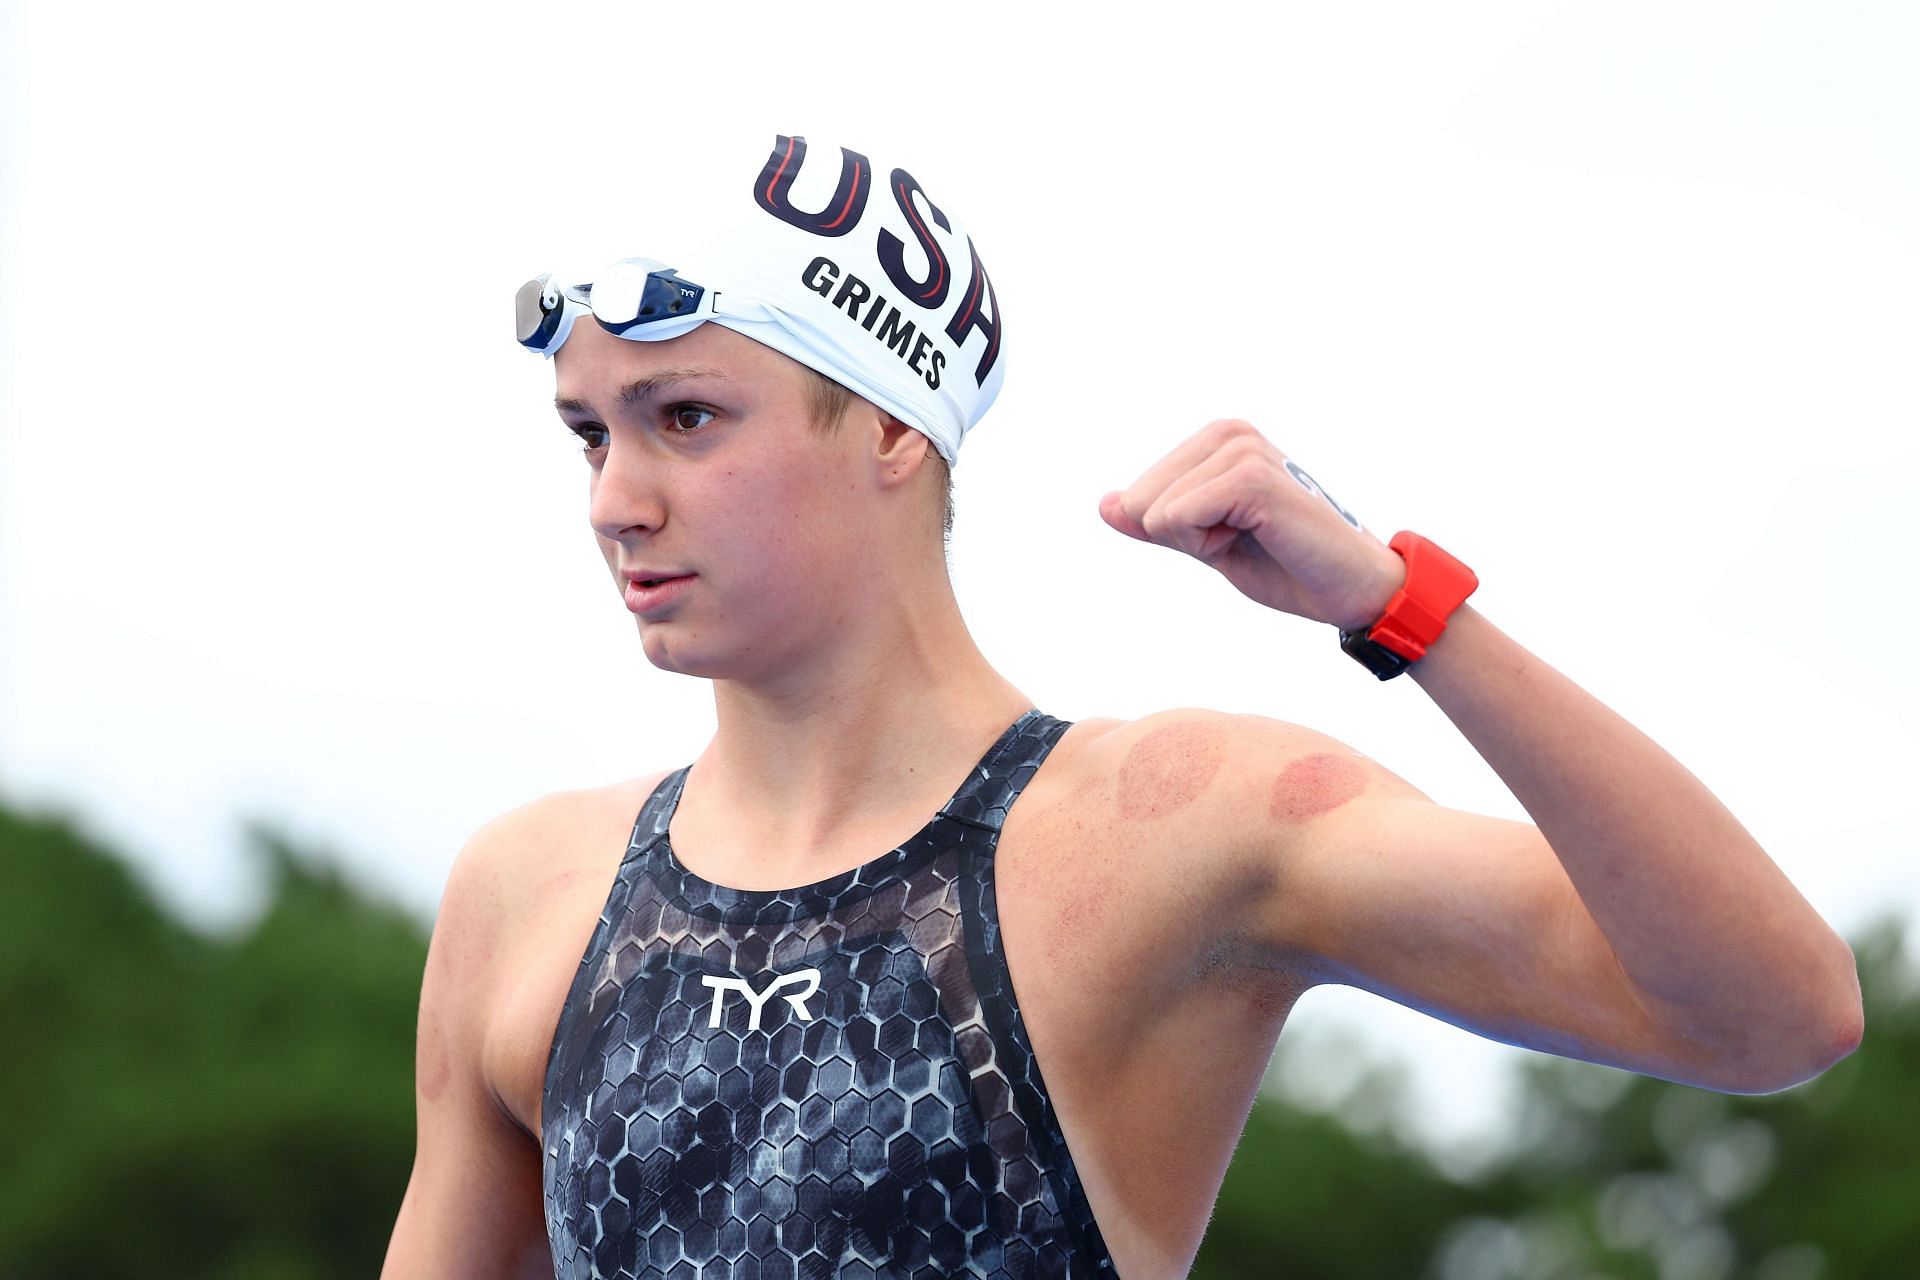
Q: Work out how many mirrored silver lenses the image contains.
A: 2